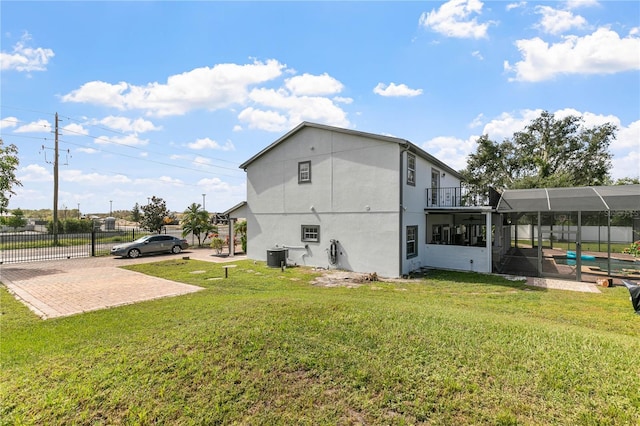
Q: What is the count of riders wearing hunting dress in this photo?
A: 0